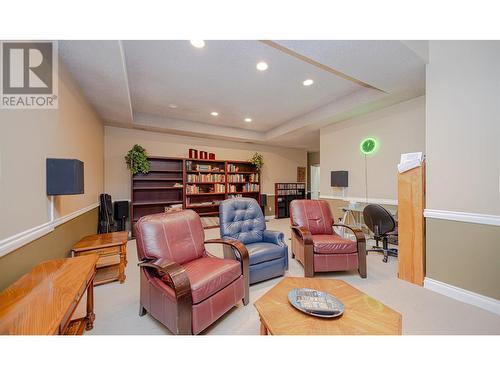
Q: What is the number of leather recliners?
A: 3